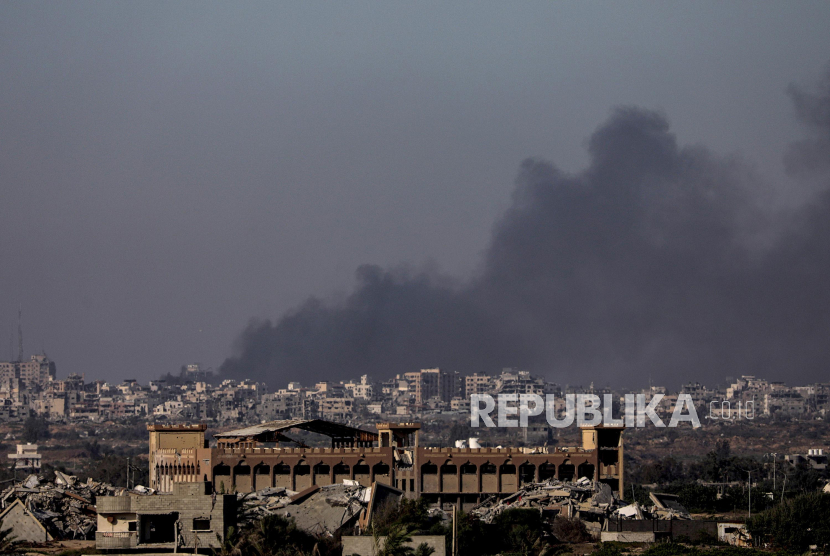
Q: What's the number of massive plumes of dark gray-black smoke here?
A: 1